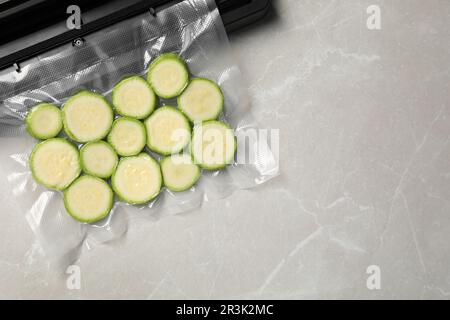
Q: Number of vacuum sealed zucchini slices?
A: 13